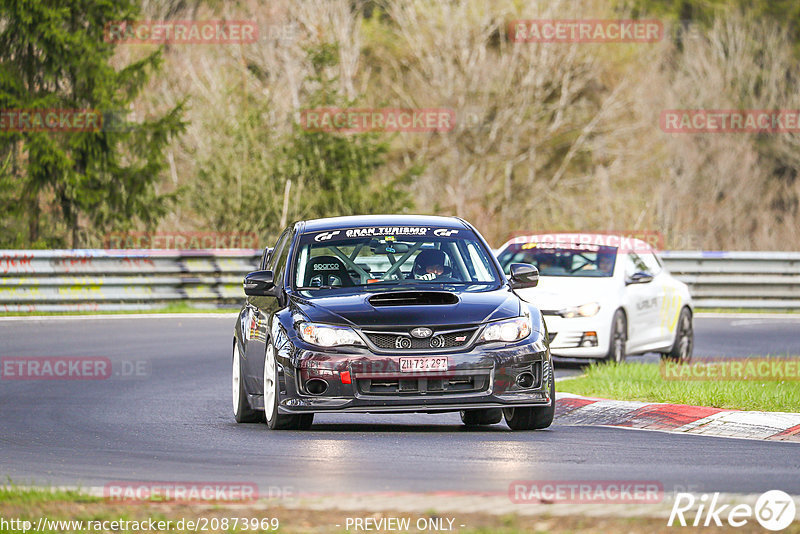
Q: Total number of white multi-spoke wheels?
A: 2